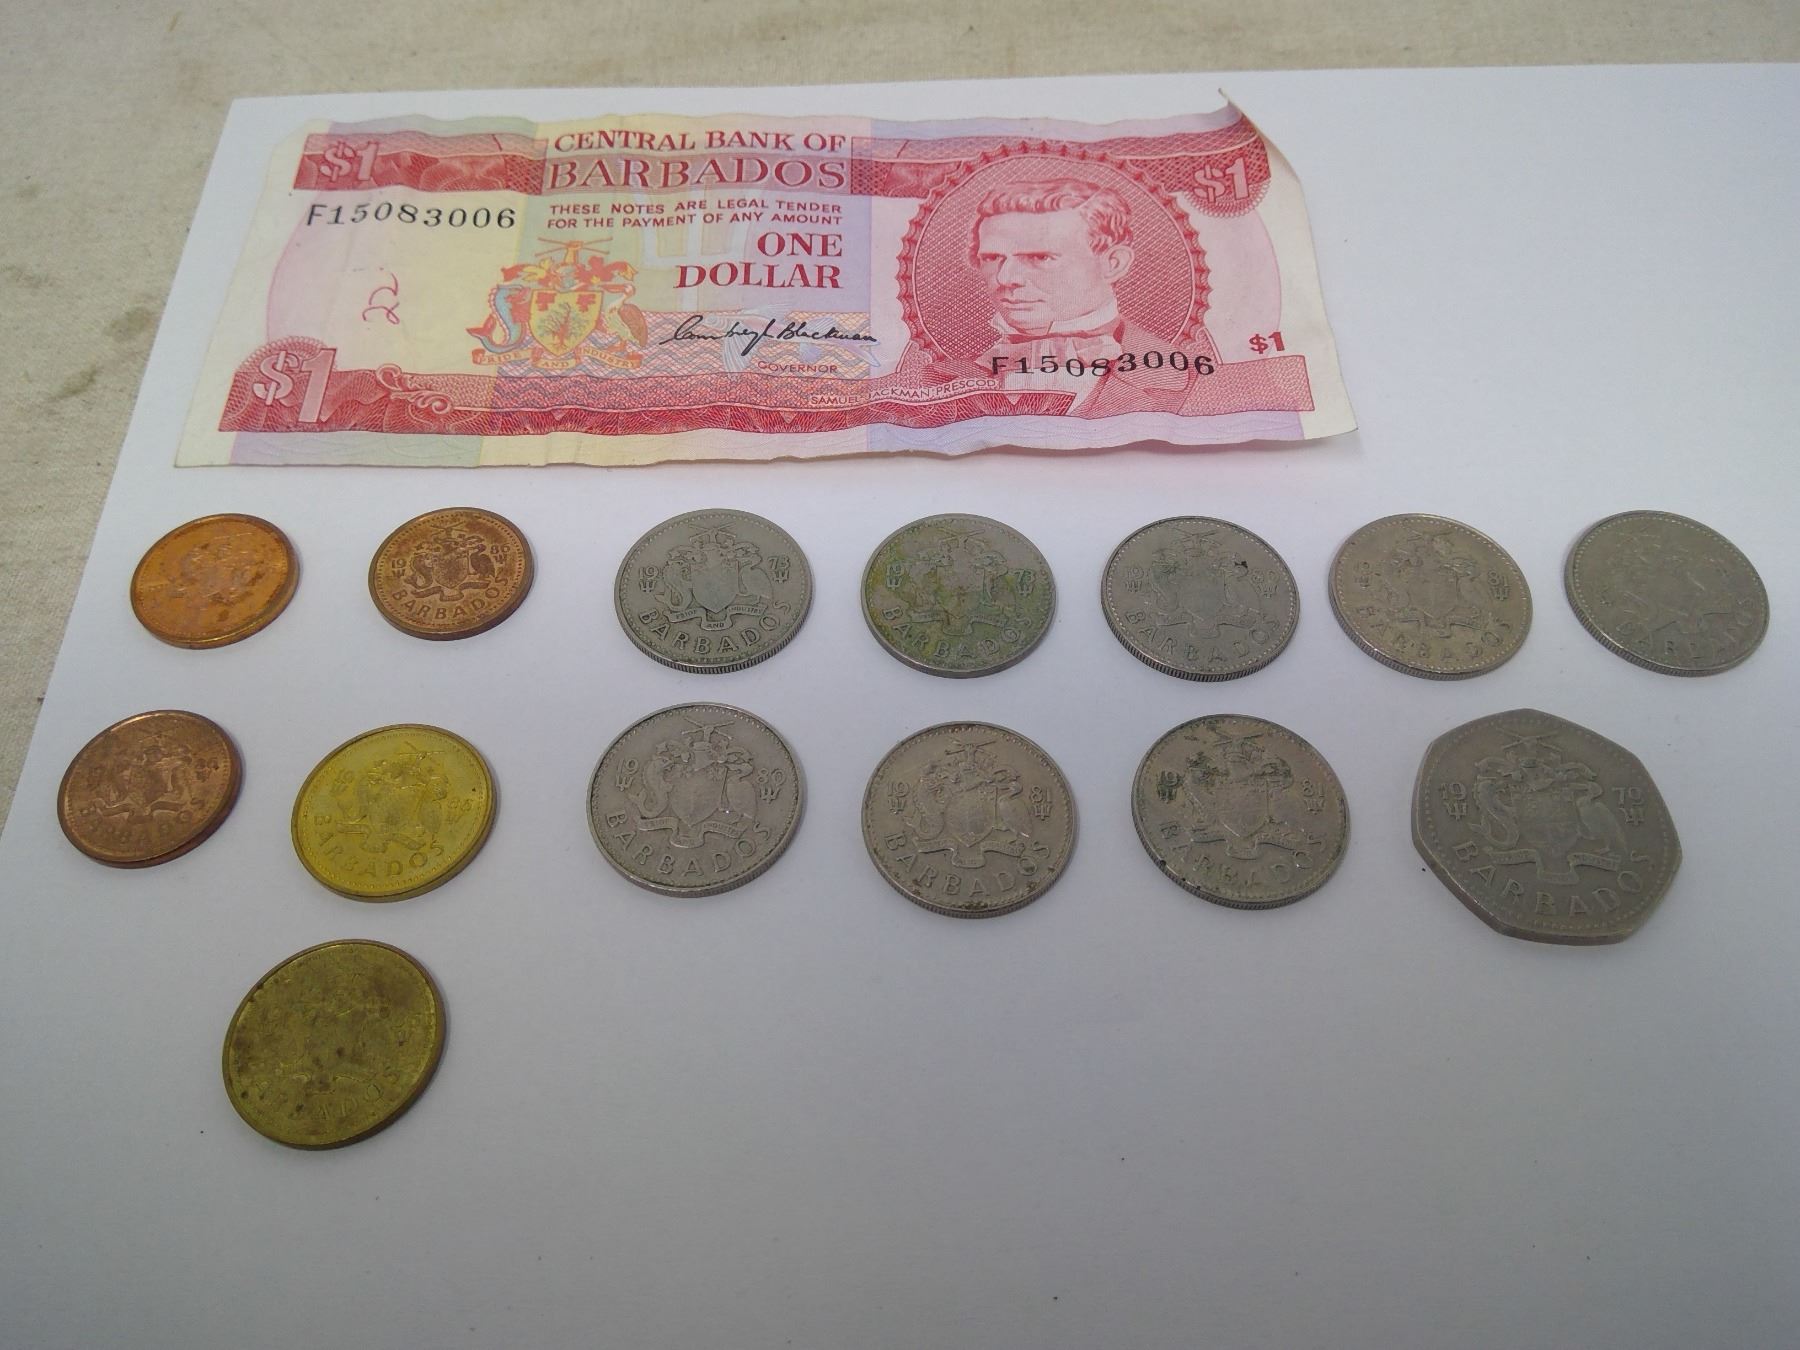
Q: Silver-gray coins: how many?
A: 9